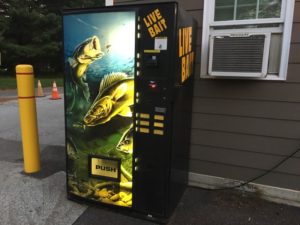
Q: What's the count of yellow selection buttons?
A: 6